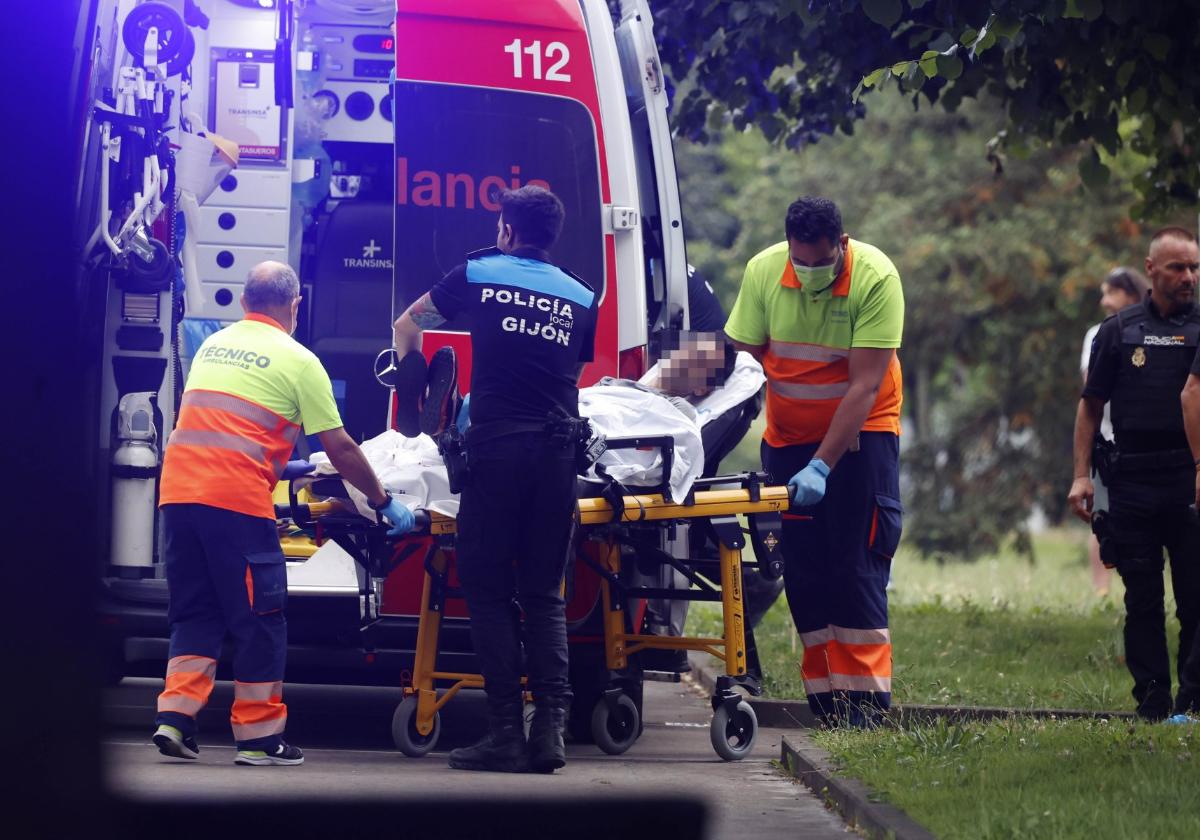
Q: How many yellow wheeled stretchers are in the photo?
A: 1